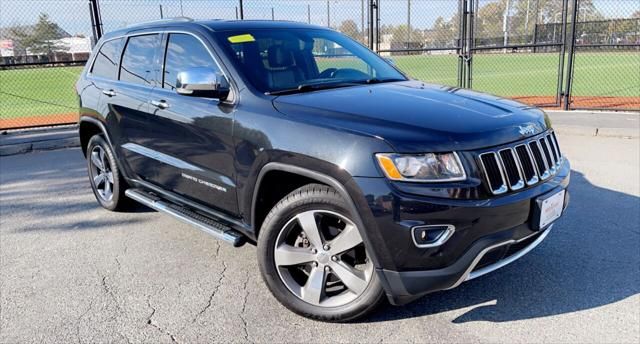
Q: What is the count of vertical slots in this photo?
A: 7